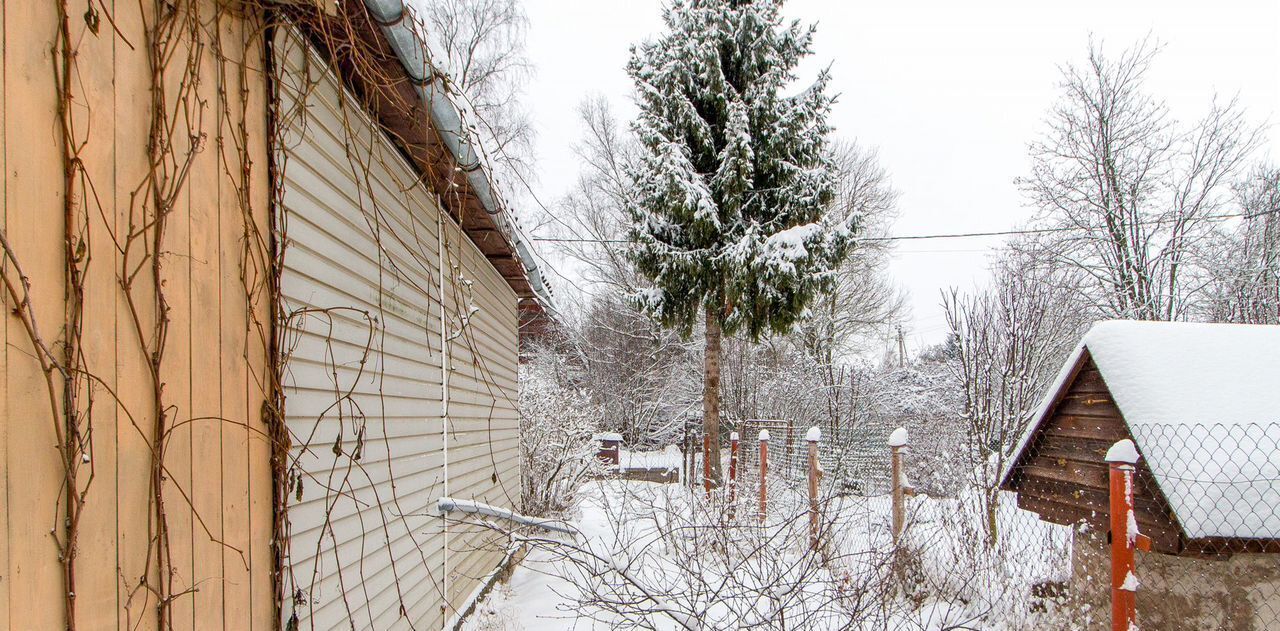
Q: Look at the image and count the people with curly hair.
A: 0